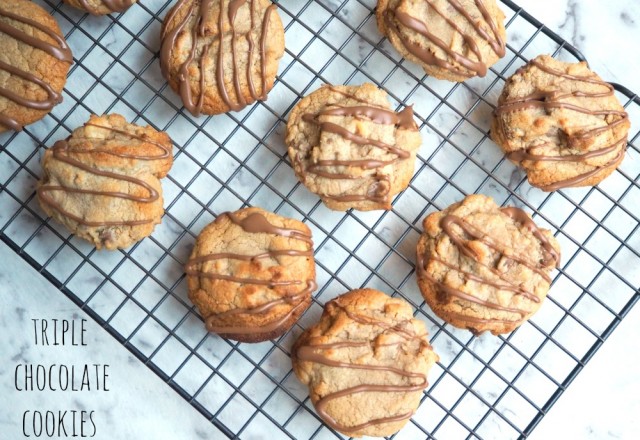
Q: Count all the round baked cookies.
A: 10